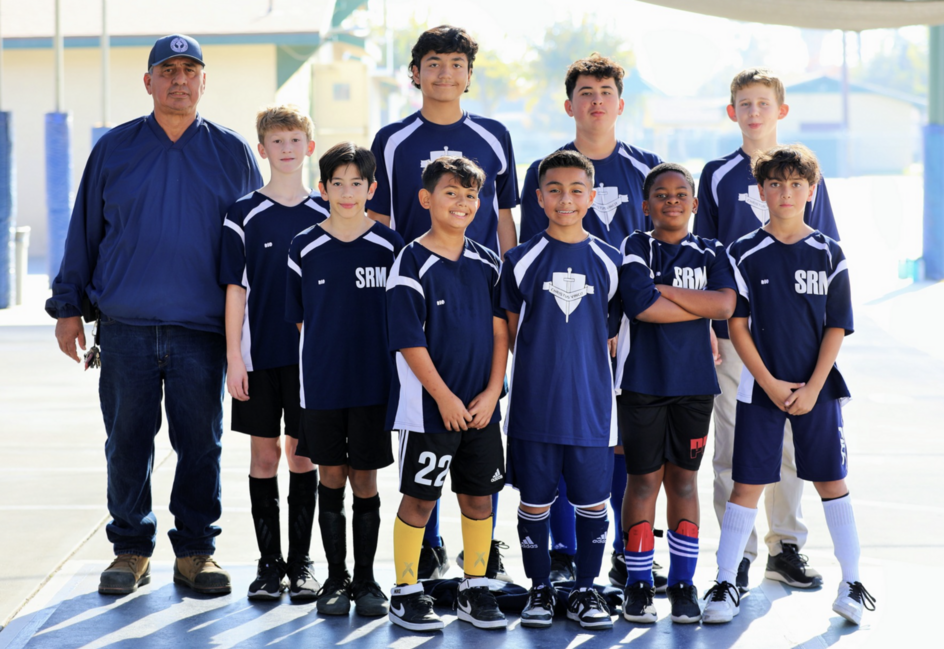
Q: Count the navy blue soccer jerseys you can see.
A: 9